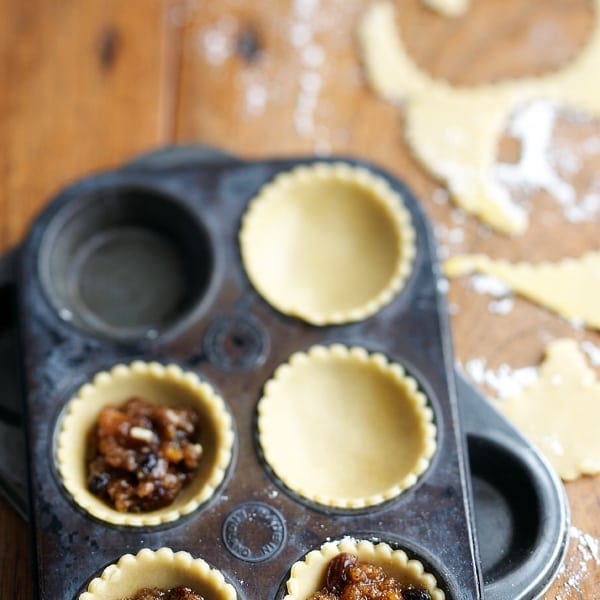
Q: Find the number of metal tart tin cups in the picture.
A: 7